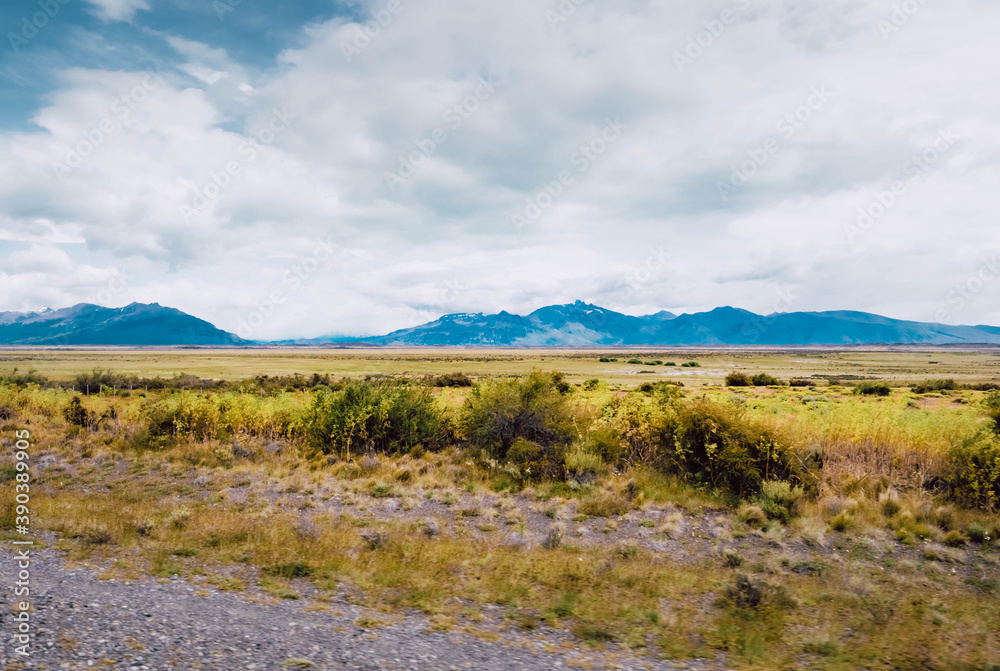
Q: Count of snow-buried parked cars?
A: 0